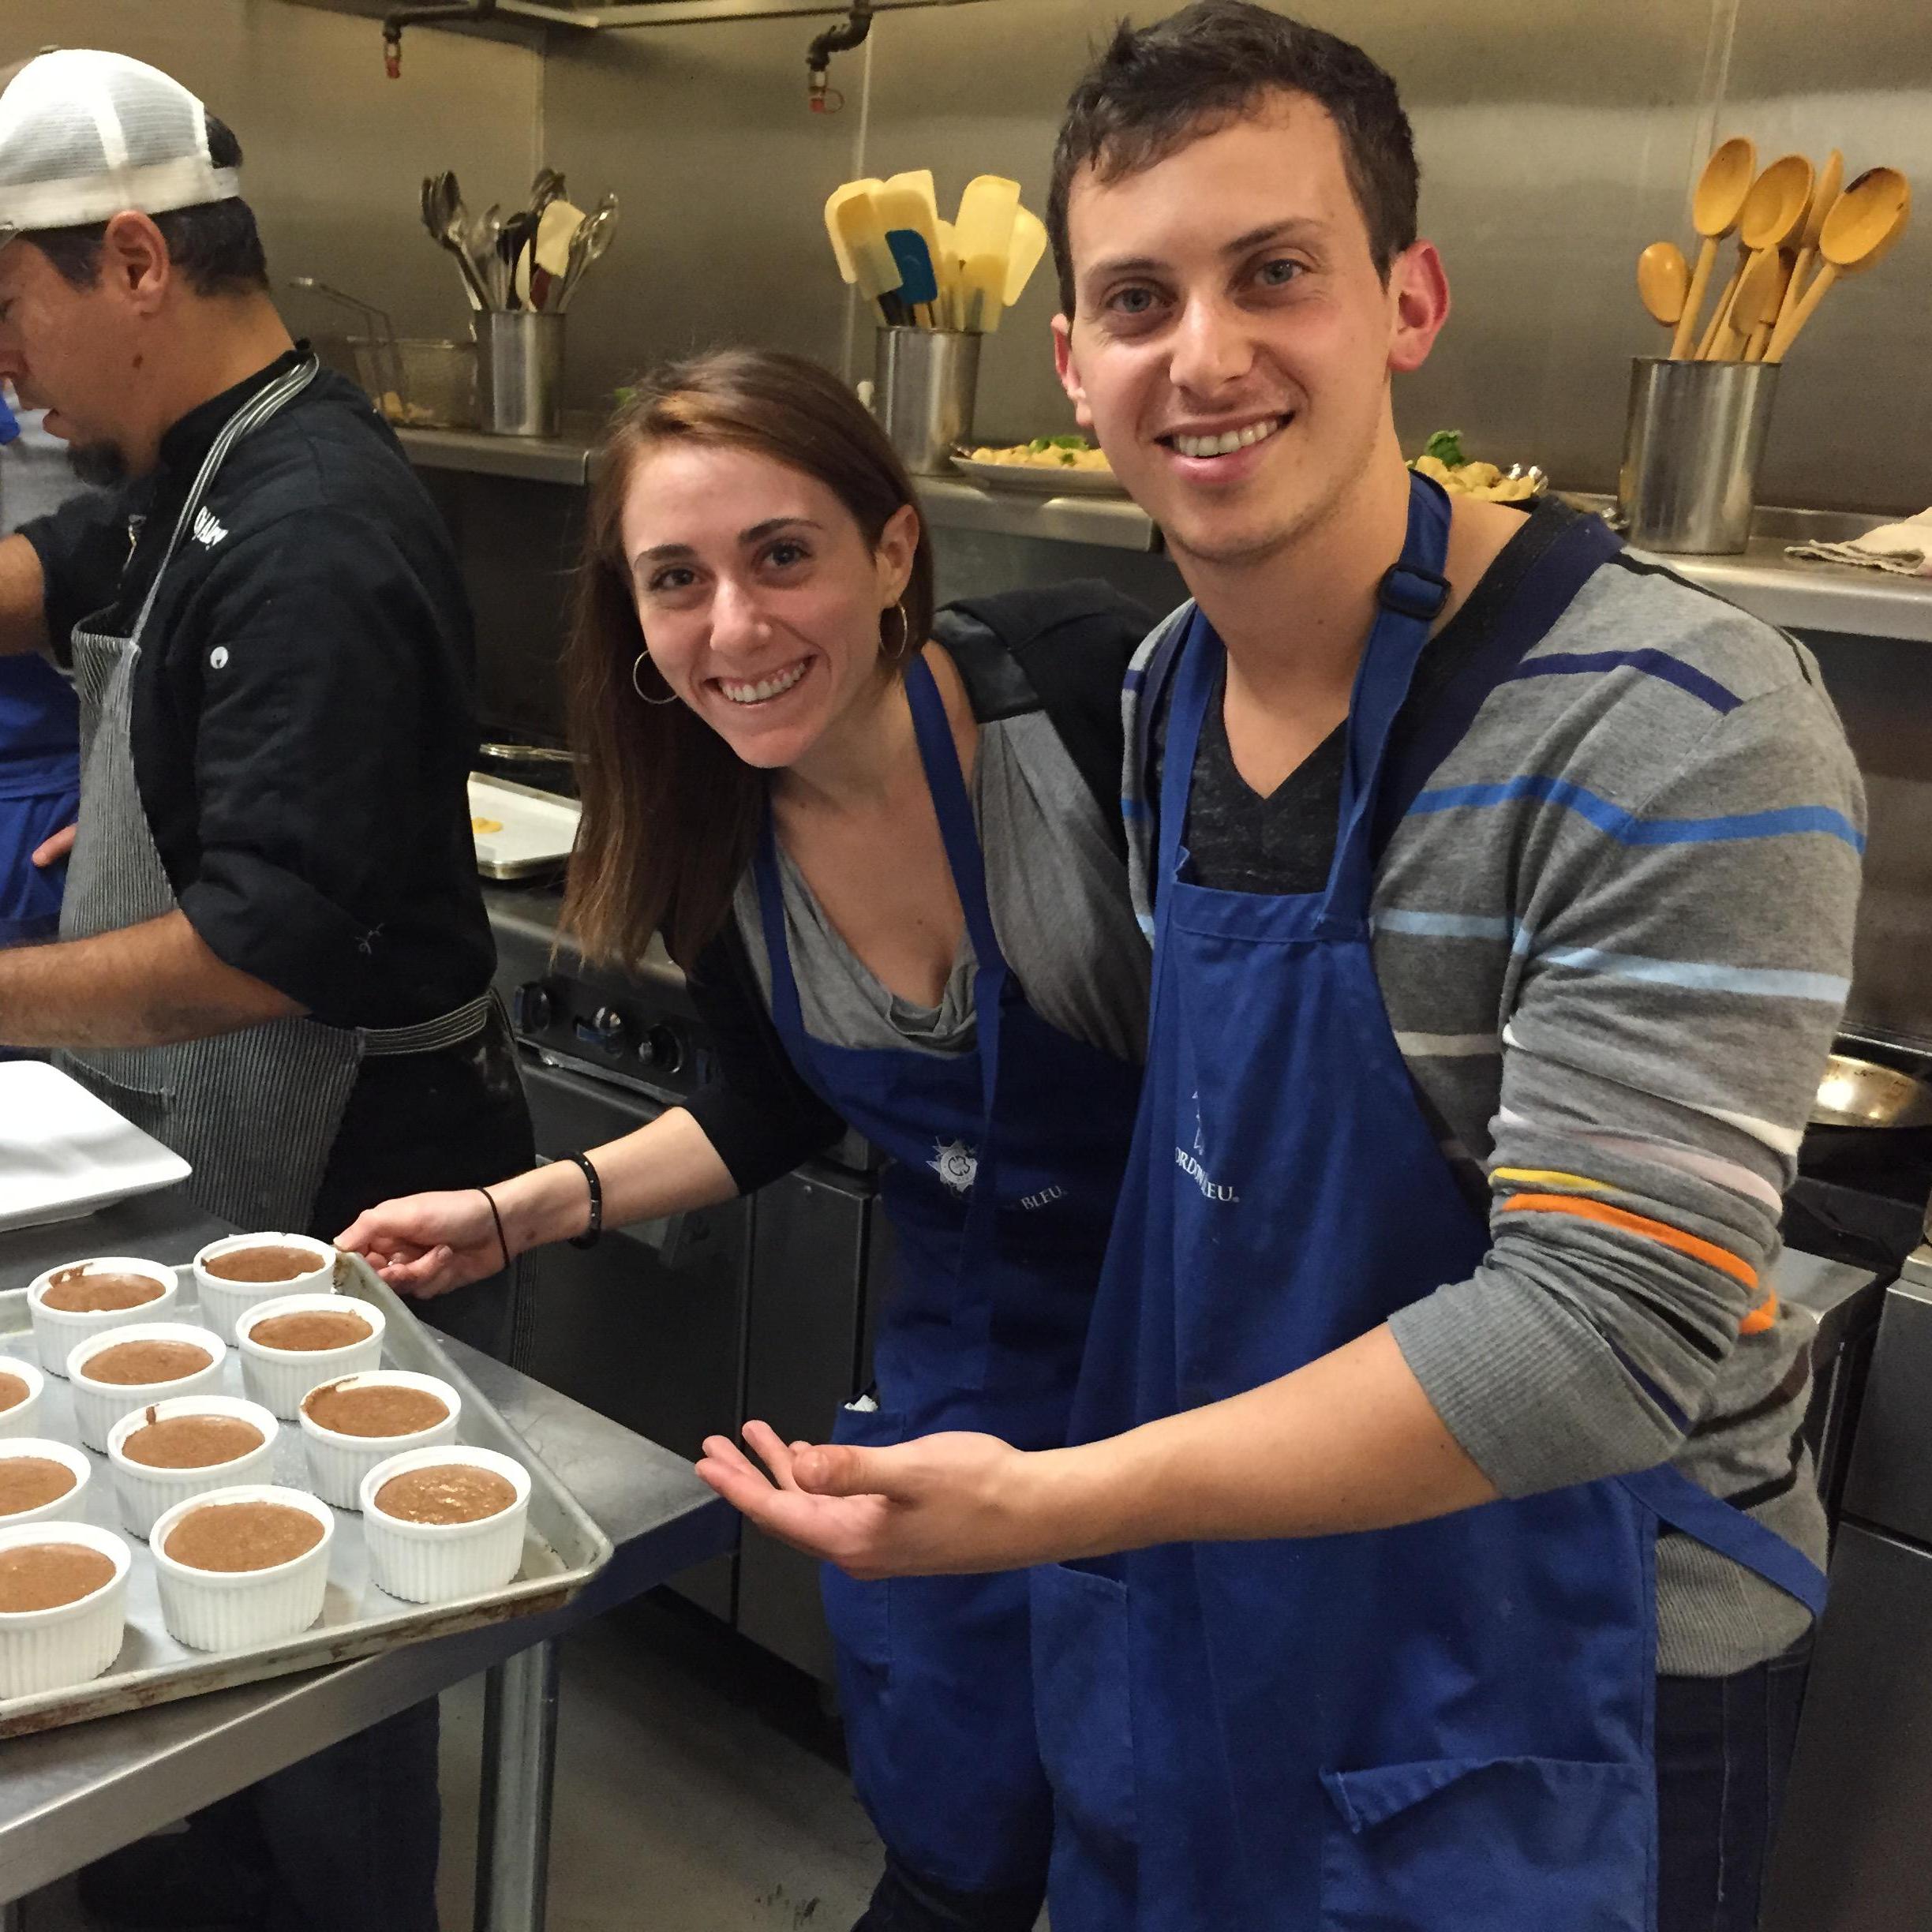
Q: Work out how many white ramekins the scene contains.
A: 11